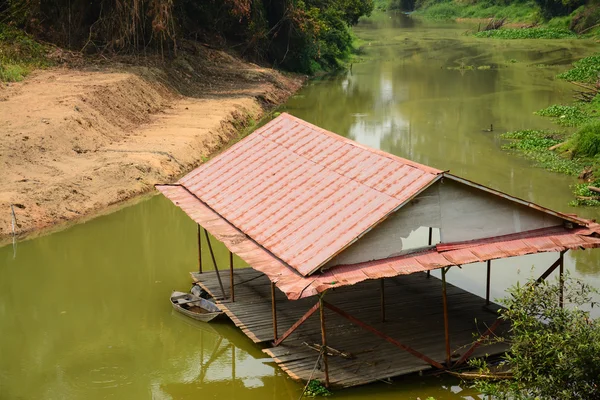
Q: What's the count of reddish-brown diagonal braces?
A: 3